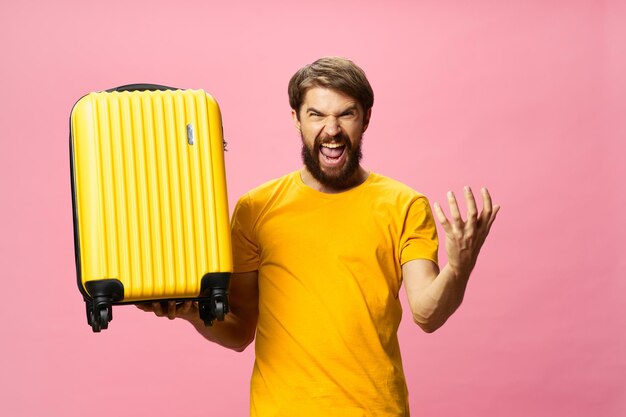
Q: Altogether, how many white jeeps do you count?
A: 0